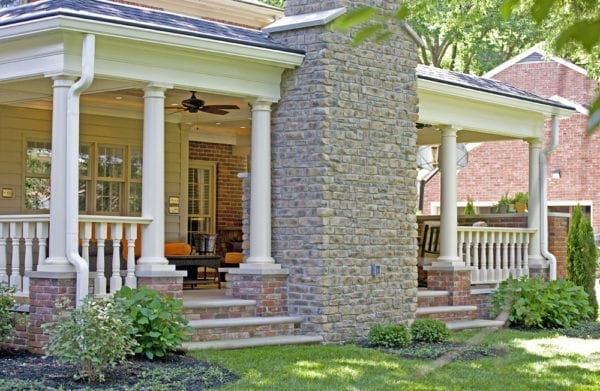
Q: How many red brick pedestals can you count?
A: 5